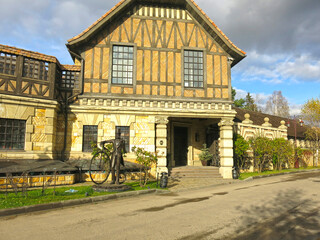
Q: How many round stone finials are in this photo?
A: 3